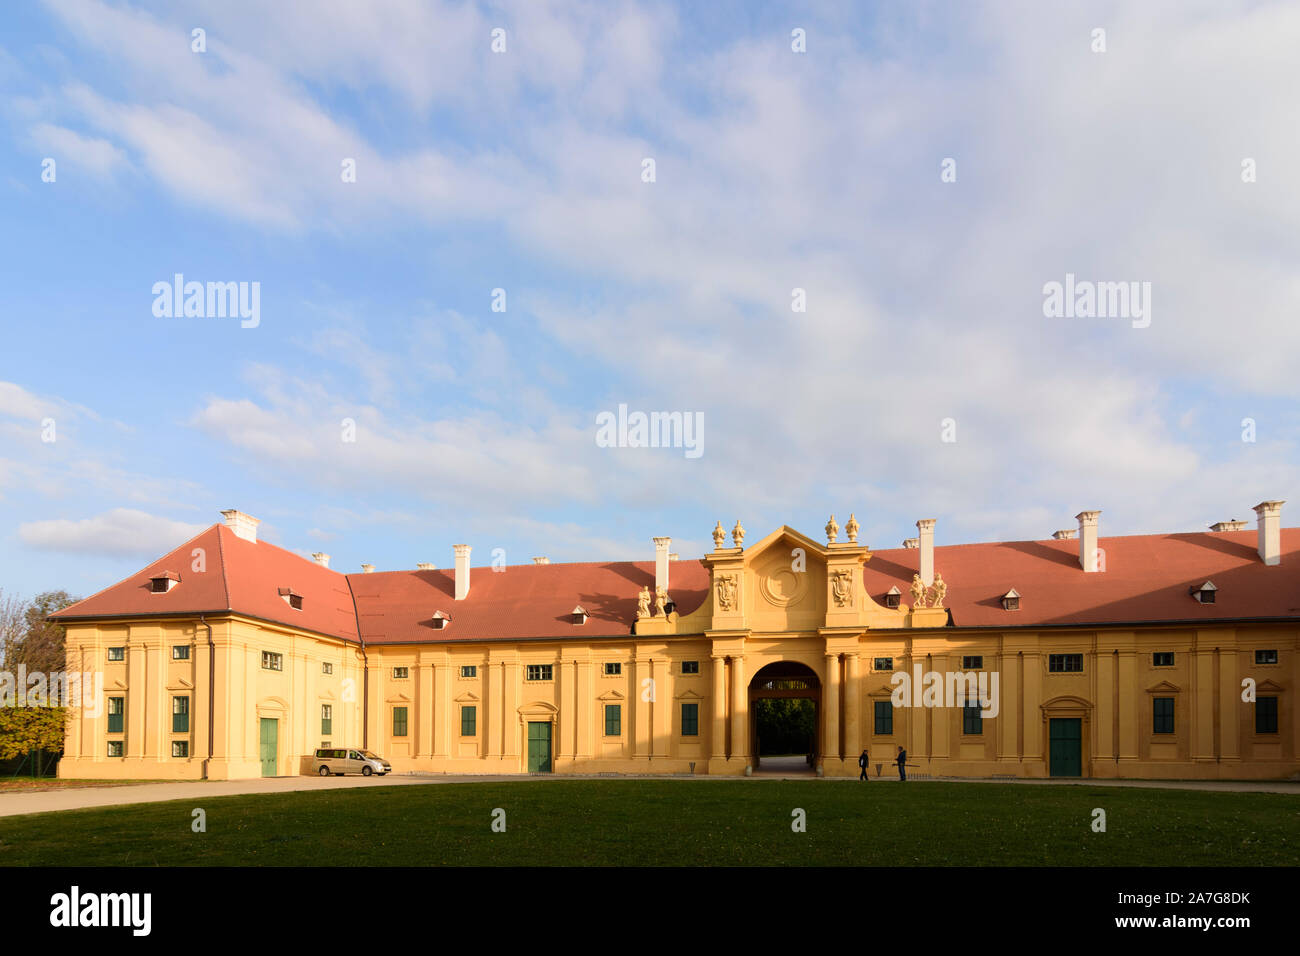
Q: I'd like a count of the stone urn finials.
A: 4